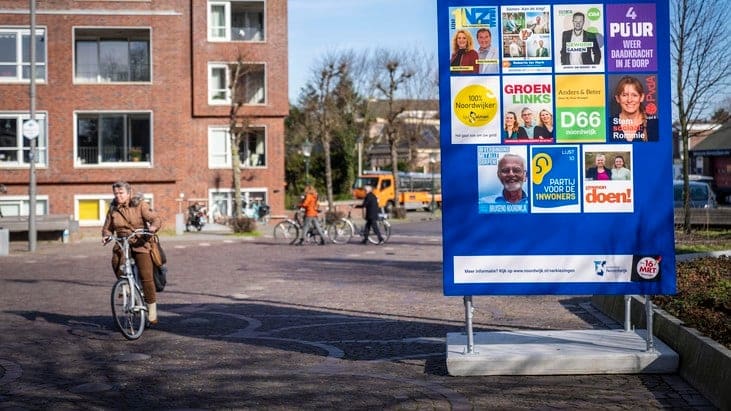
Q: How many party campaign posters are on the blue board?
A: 11